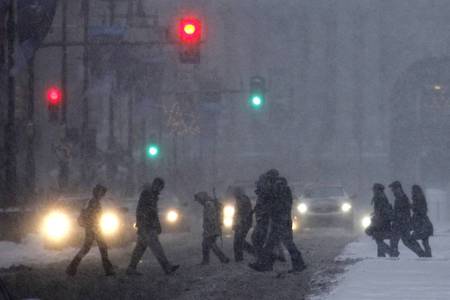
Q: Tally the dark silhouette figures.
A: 9